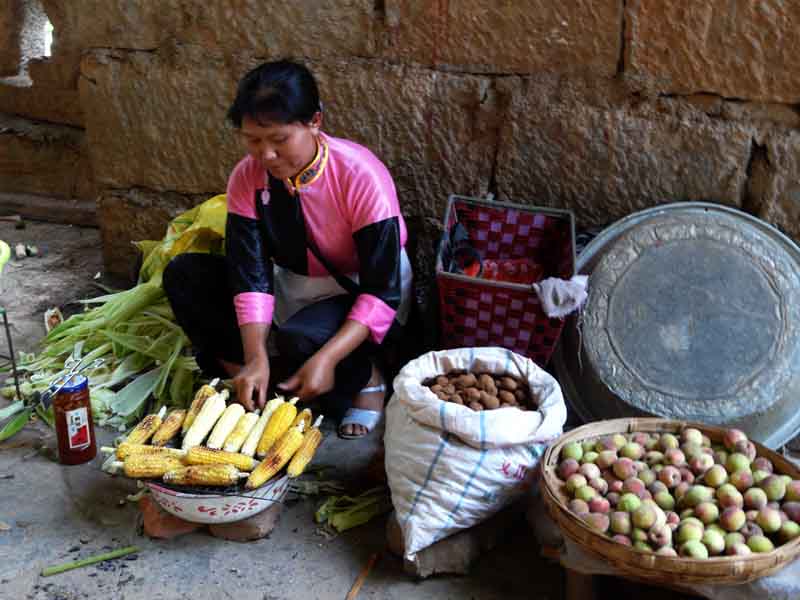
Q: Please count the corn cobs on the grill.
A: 15